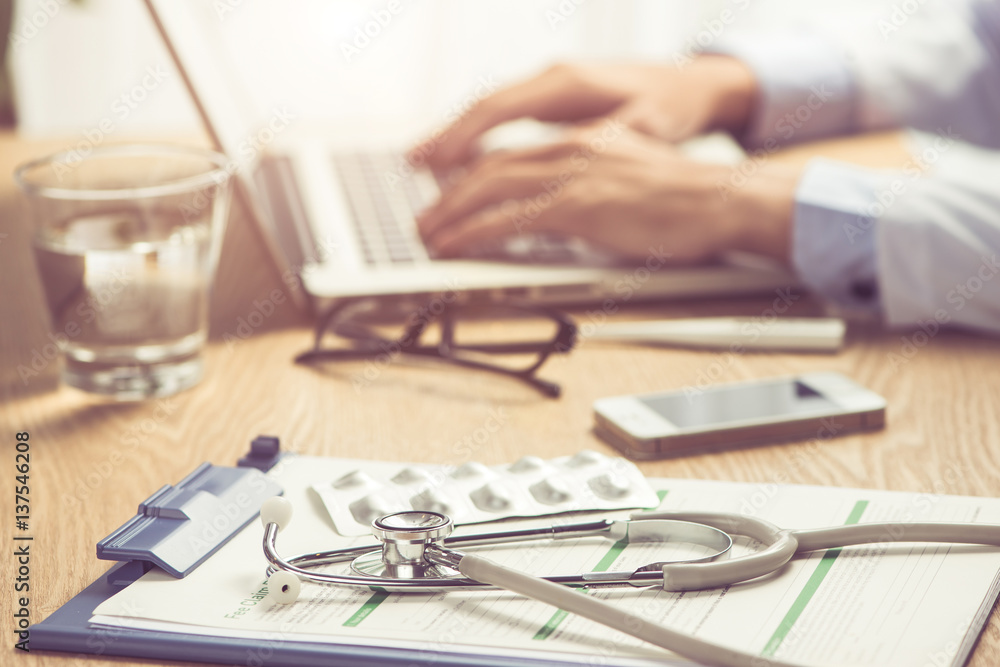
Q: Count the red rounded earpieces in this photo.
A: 0